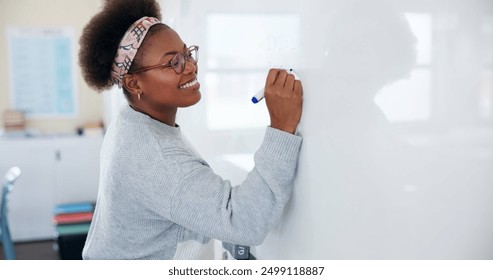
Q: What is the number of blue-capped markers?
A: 1